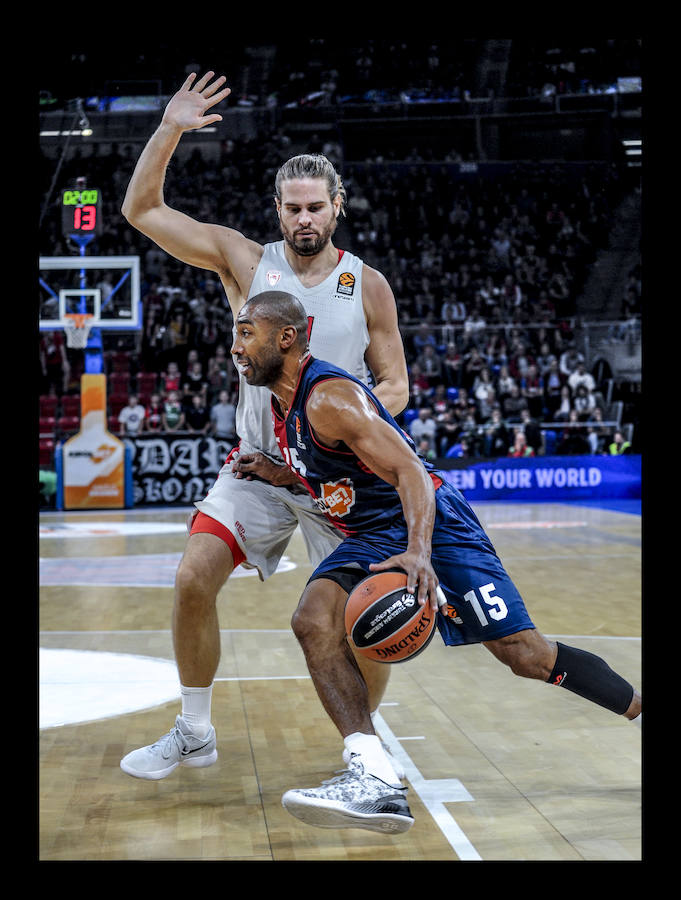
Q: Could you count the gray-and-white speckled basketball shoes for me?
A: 1